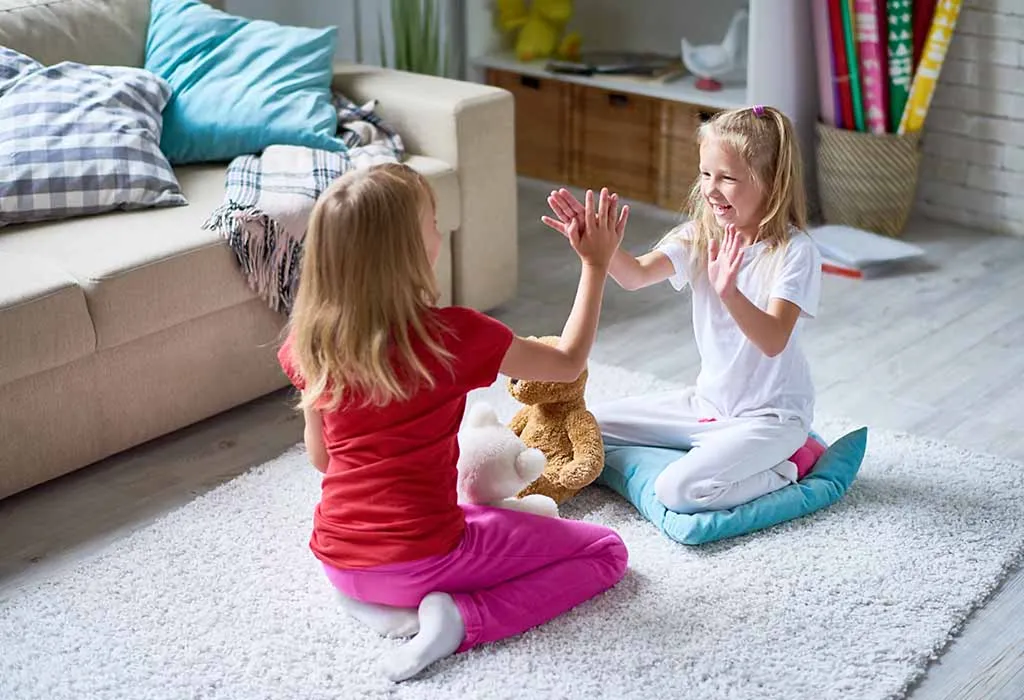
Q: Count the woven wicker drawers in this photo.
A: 3